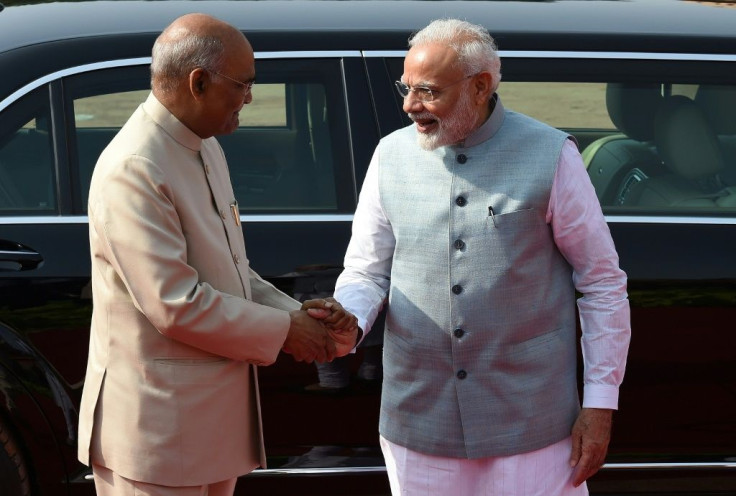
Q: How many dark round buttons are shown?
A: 6